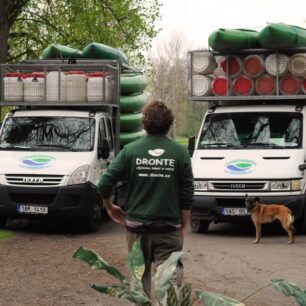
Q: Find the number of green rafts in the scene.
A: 8